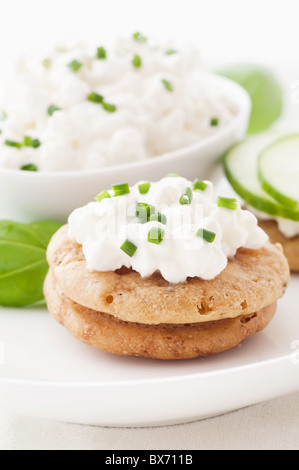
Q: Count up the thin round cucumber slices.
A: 2